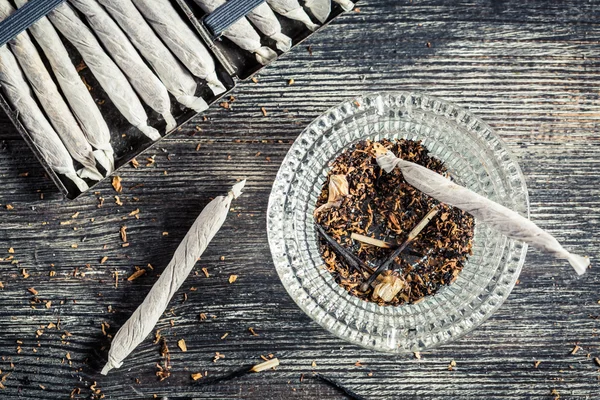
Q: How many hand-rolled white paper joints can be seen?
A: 14